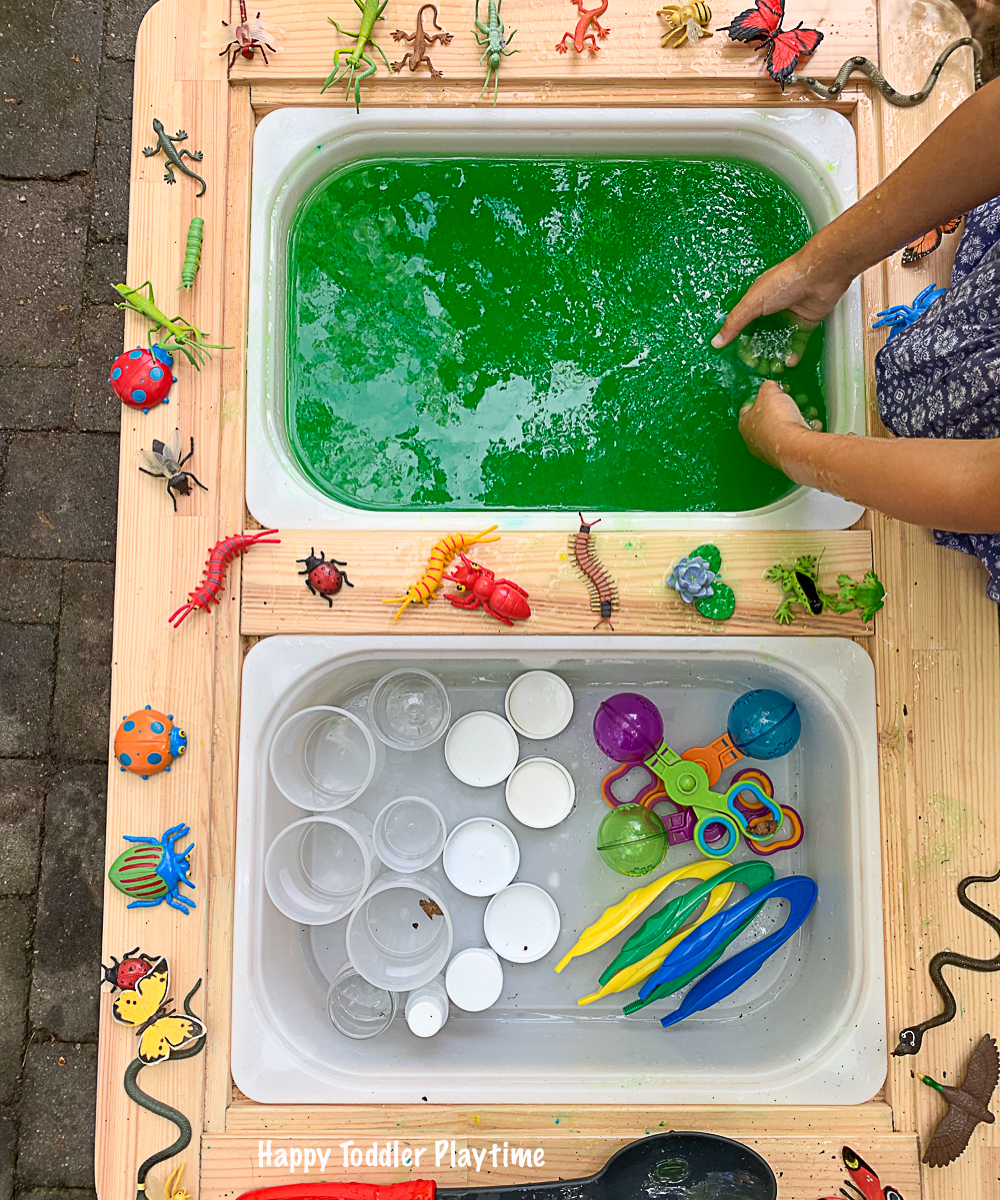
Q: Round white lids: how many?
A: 7